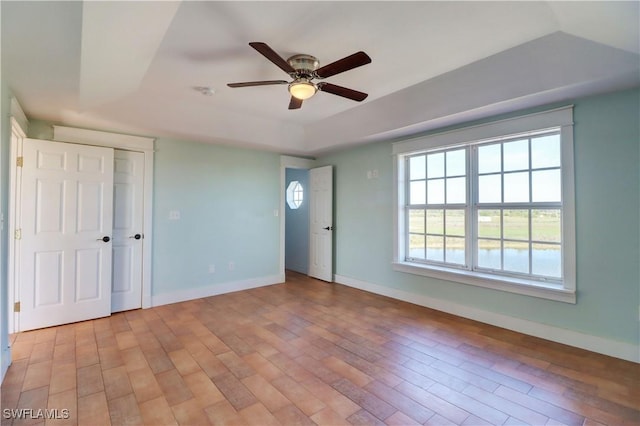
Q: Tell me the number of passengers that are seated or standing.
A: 0